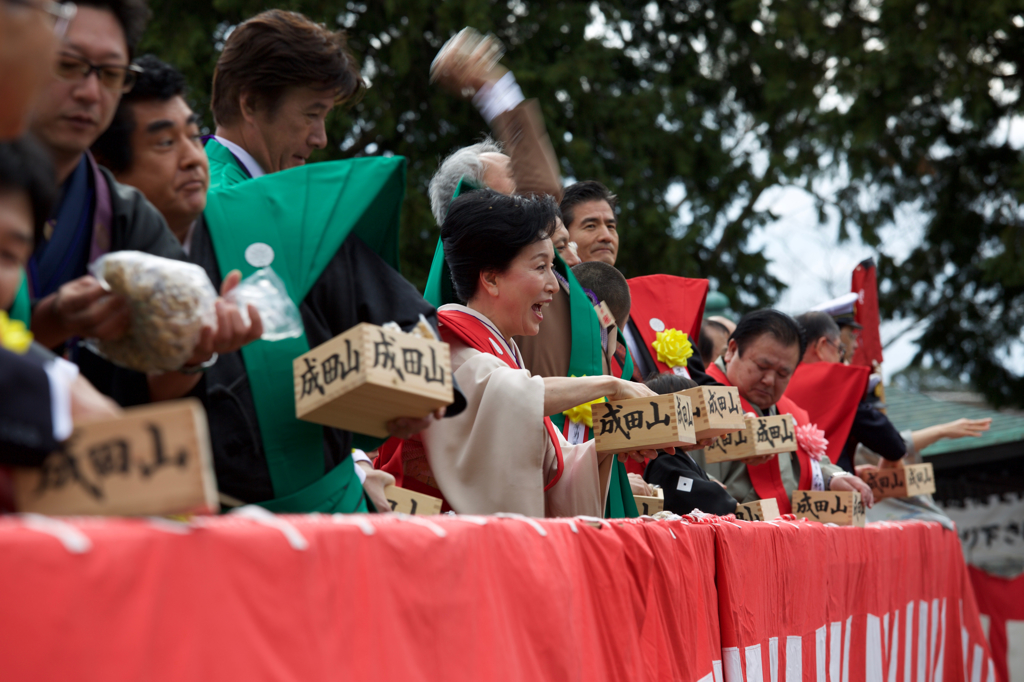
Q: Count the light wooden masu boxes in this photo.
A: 10